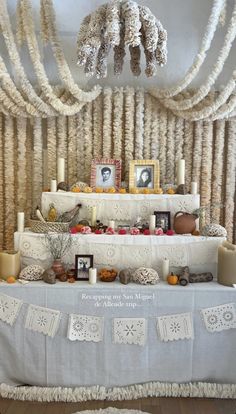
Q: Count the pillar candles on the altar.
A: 12